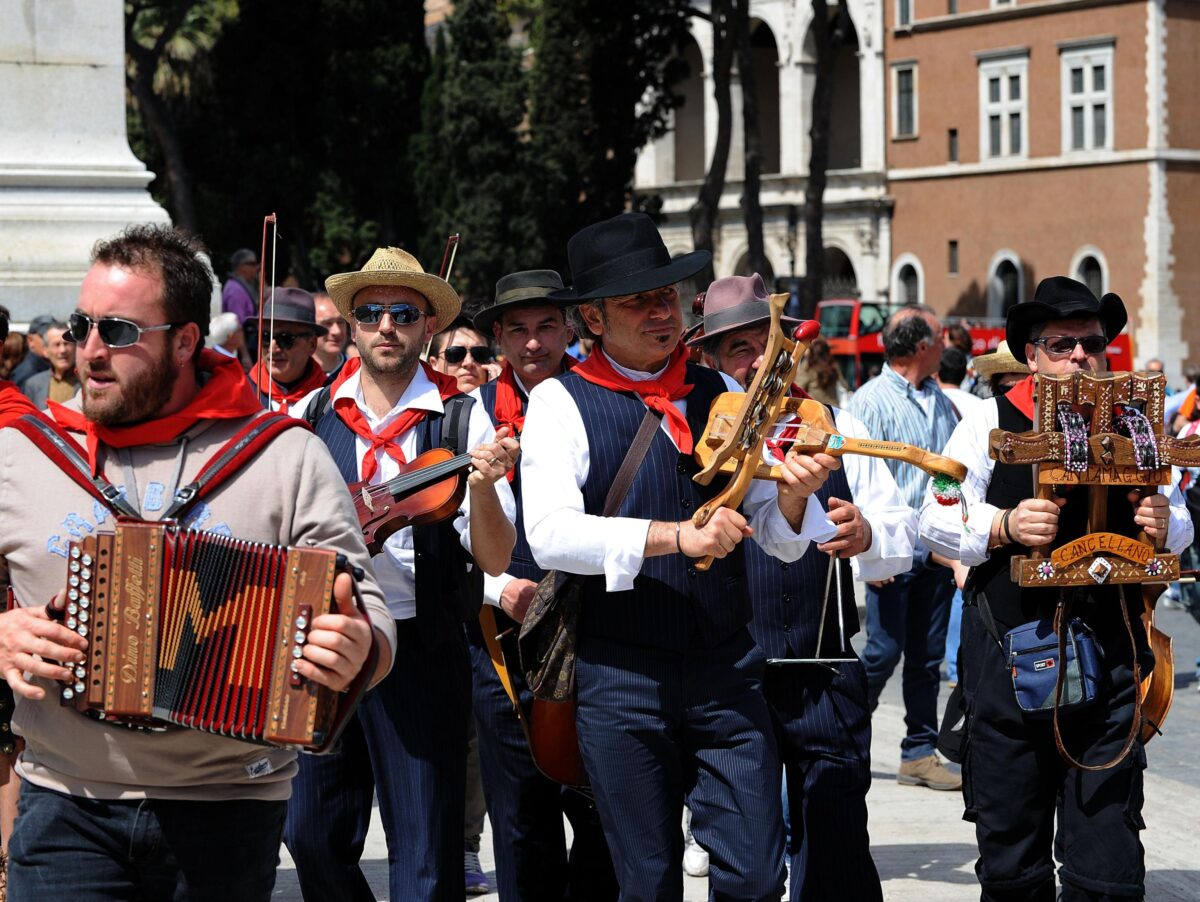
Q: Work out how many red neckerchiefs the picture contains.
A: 8